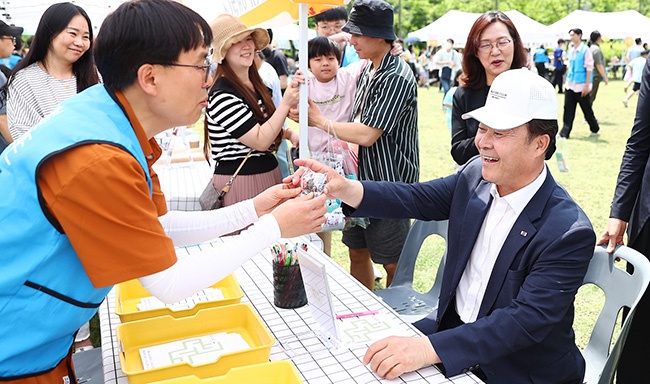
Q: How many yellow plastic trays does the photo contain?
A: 3